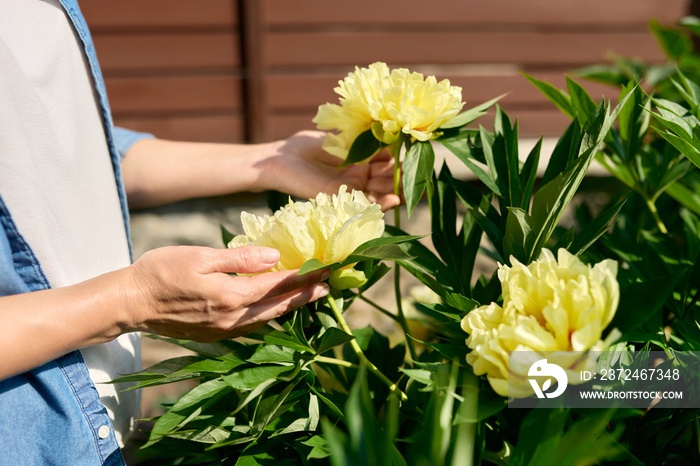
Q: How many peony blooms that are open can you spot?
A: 3